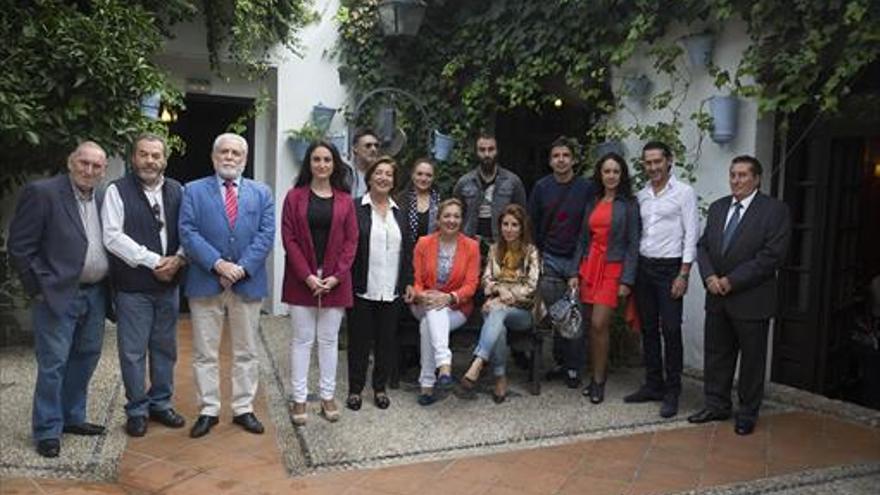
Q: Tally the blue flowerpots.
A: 9